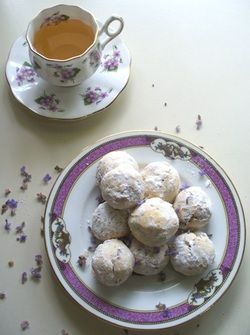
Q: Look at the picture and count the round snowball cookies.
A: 9